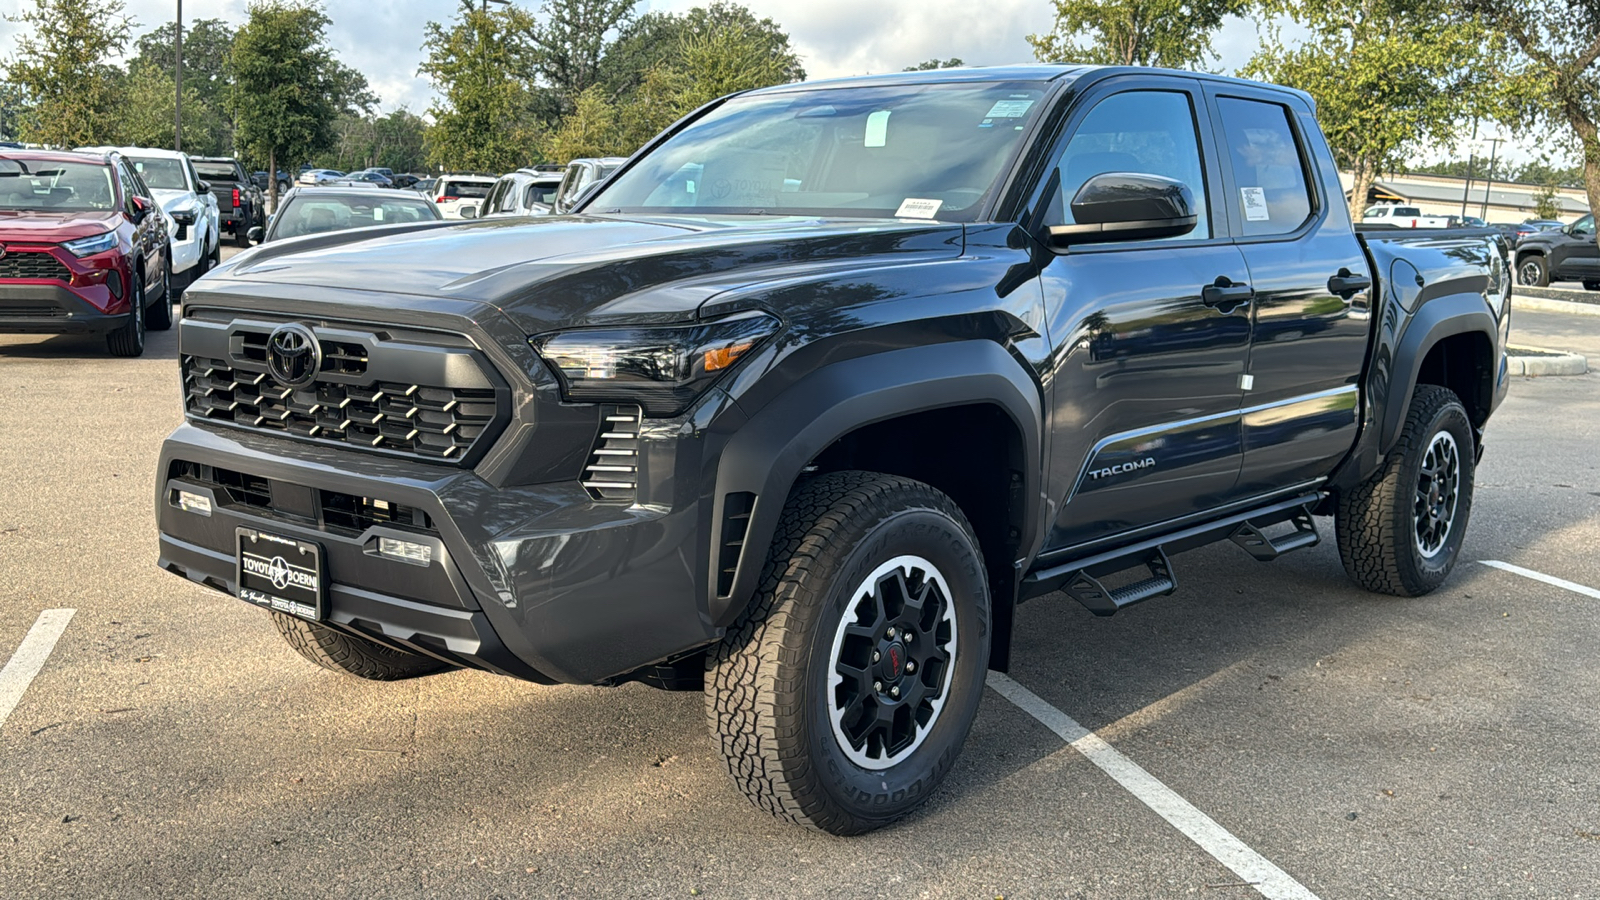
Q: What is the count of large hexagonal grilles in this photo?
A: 1